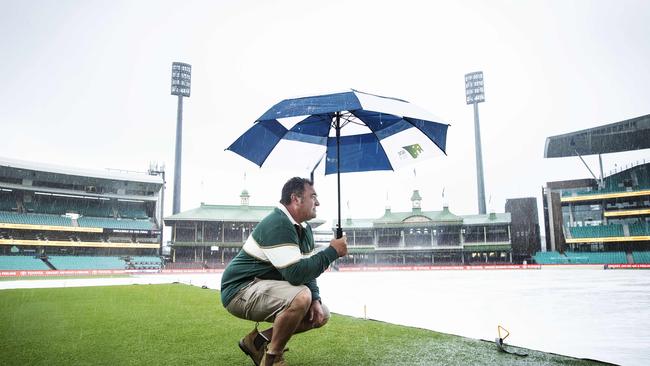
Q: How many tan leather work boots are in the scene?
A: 2